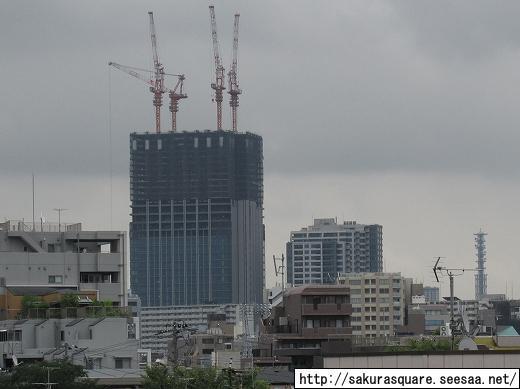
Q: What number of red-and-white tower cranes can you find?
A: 4